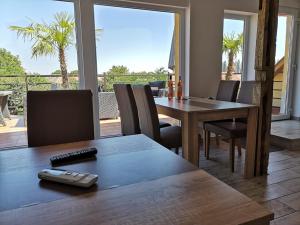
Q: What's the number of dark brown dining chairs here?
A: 5